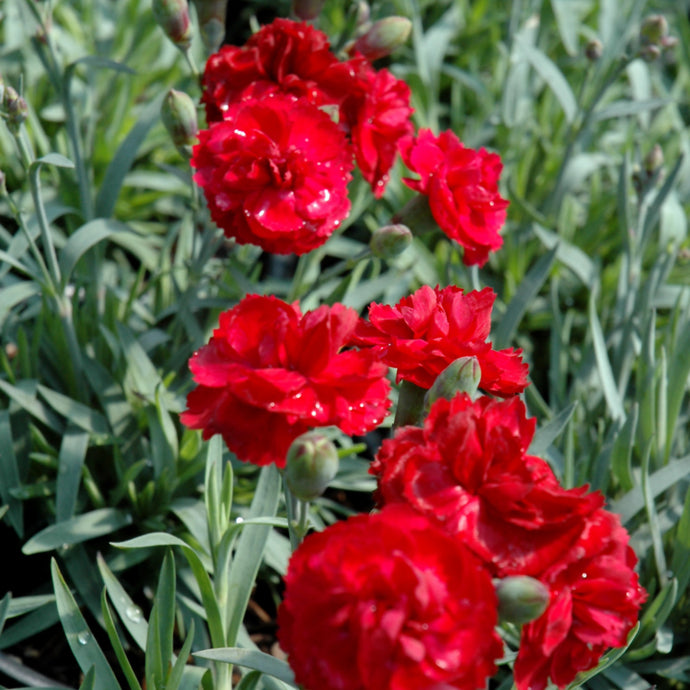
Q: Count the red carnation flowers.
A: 9